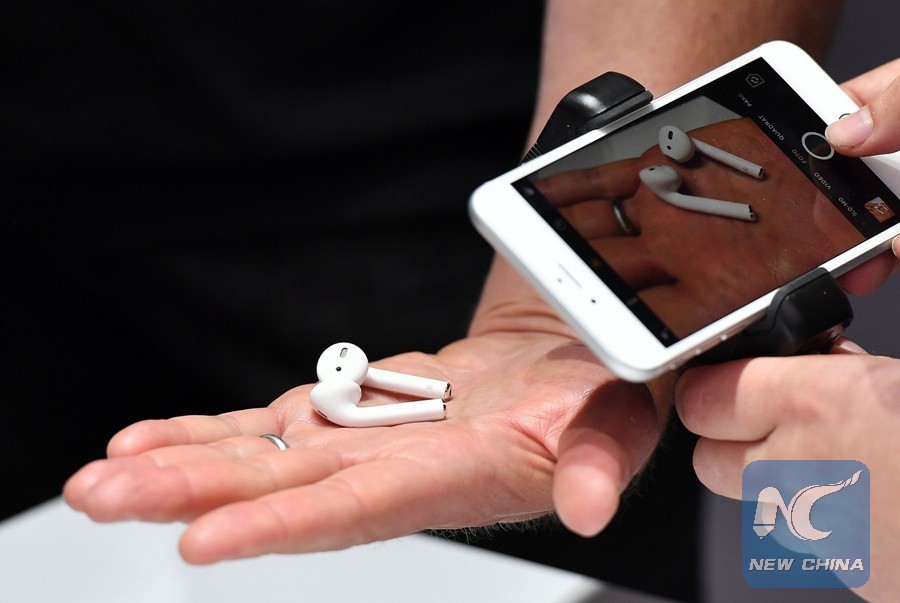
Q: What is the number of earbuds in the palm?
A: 2